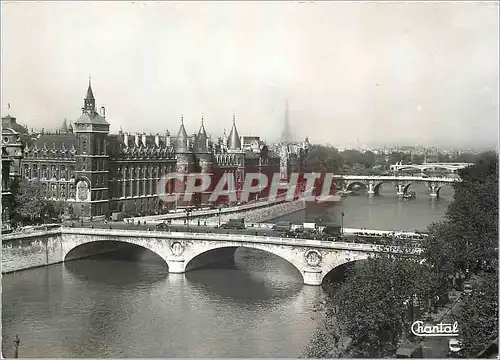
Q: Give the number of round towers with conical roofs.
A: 3